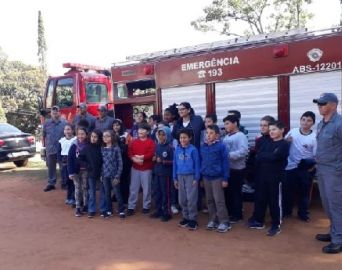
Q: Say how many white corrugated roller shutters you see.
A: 3